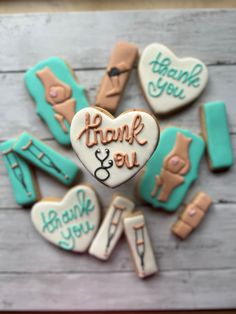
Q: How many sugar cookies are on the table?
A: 12